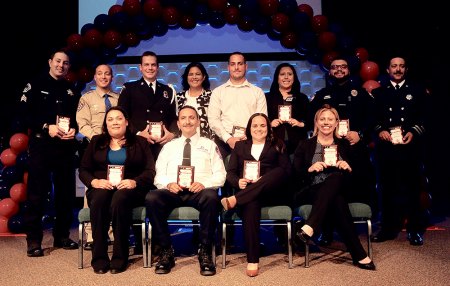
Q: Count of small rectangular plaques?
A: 10